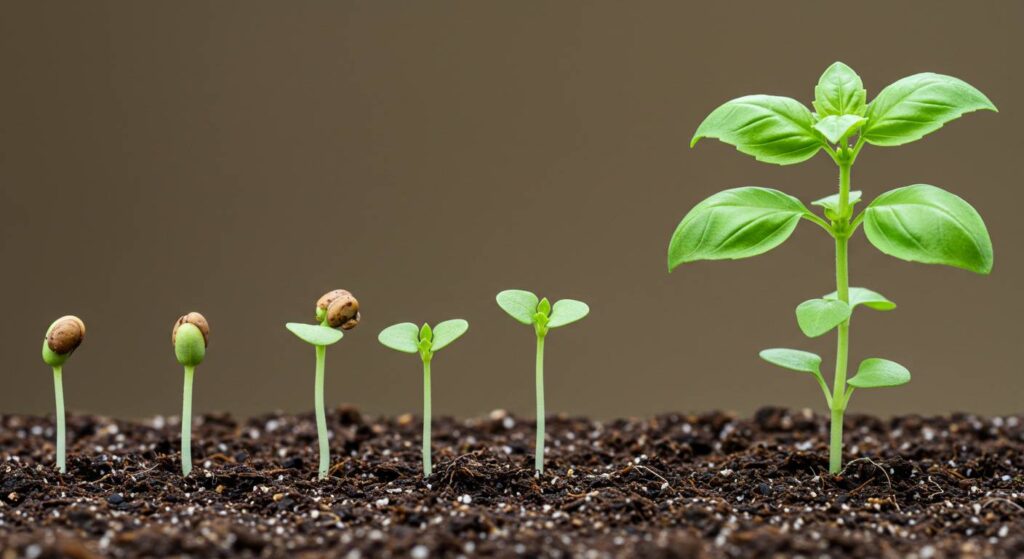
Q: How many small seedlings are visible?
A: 5